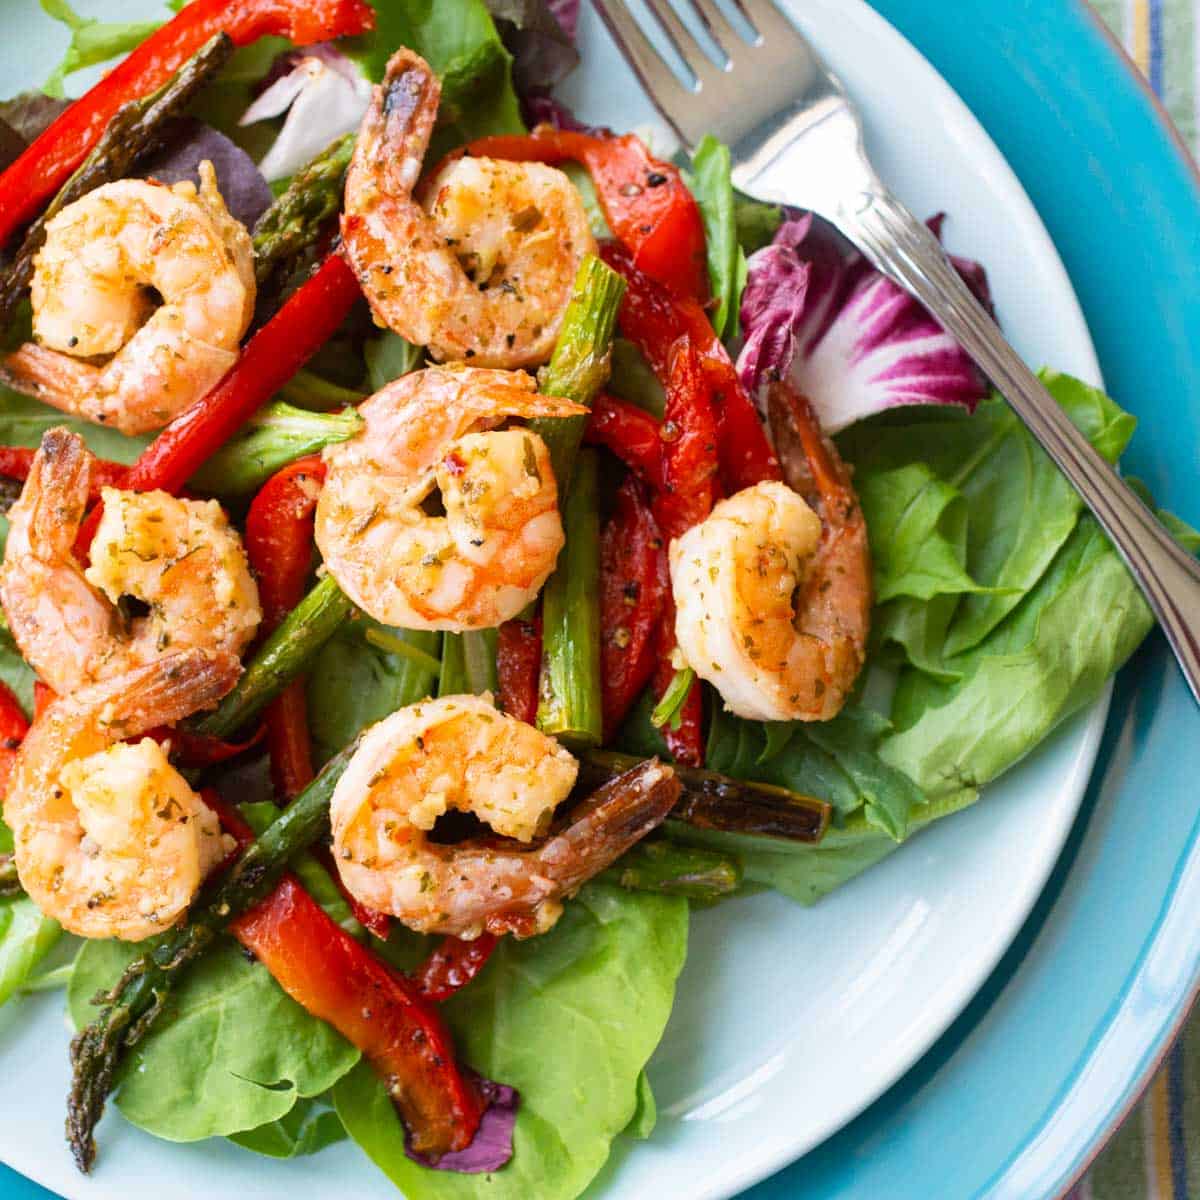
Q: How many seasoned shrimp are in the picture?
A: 7